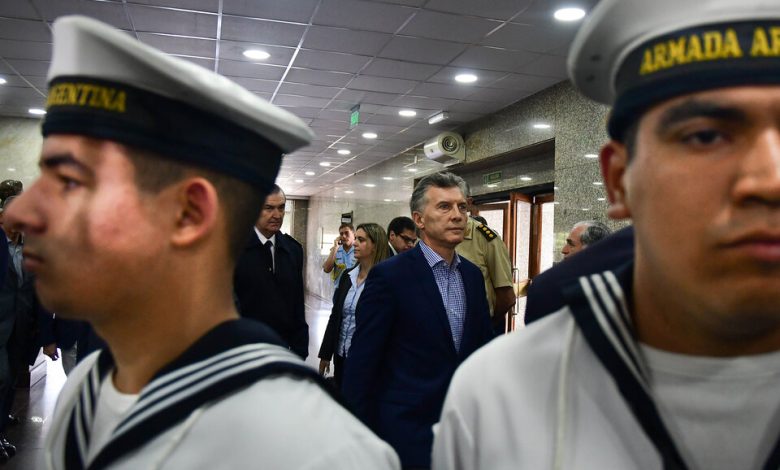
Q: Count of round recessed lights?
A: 11